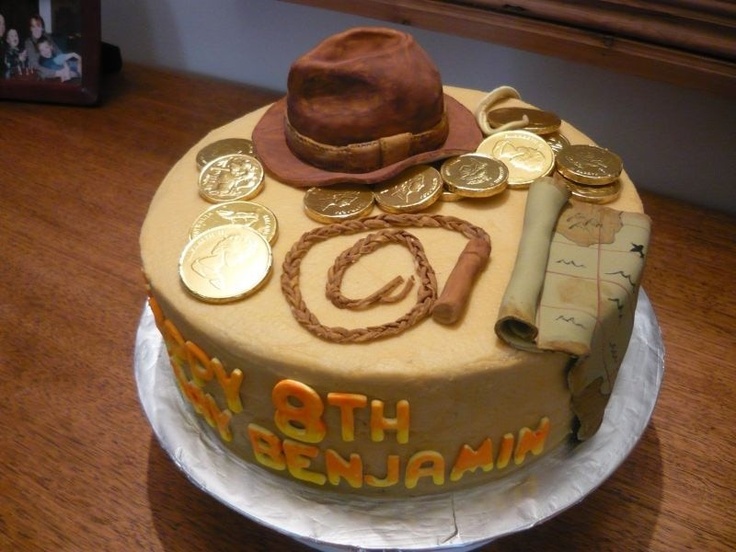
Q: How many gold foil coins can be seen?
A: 13